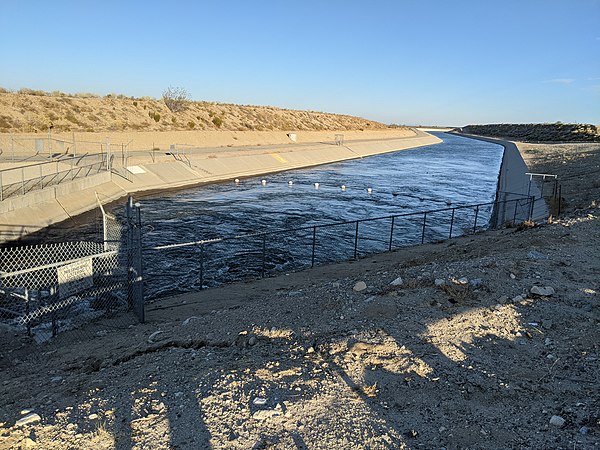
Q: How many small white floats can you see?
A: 6